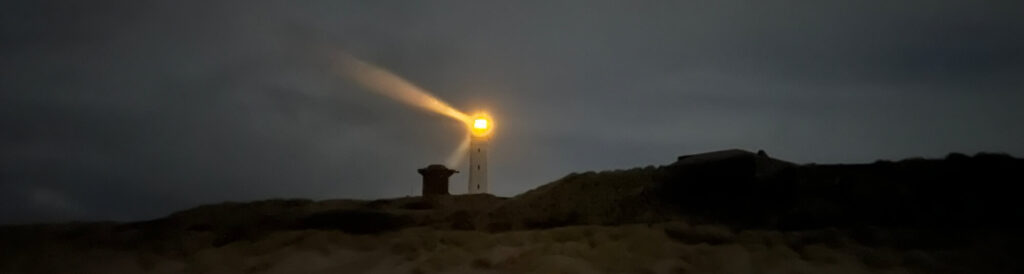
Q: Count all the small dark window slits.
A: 3